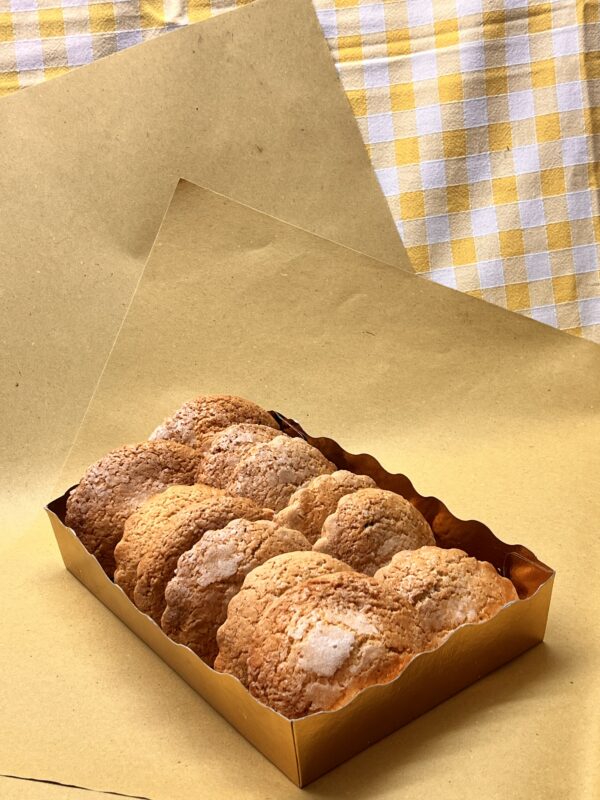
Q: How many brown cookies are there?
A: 12